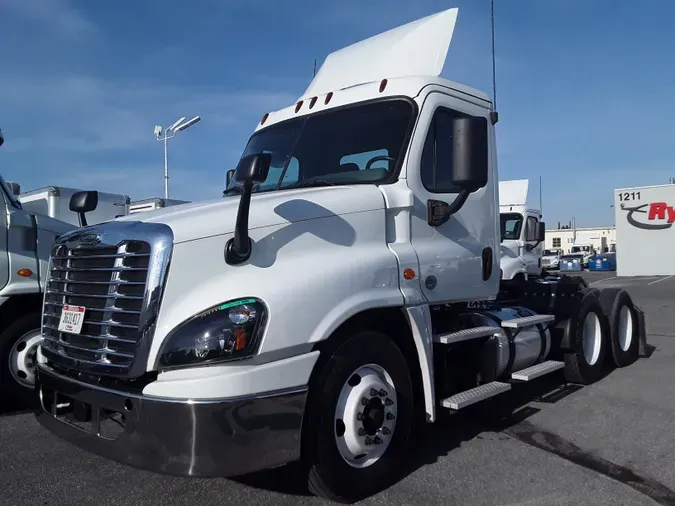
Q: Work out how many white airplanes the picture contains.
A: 0